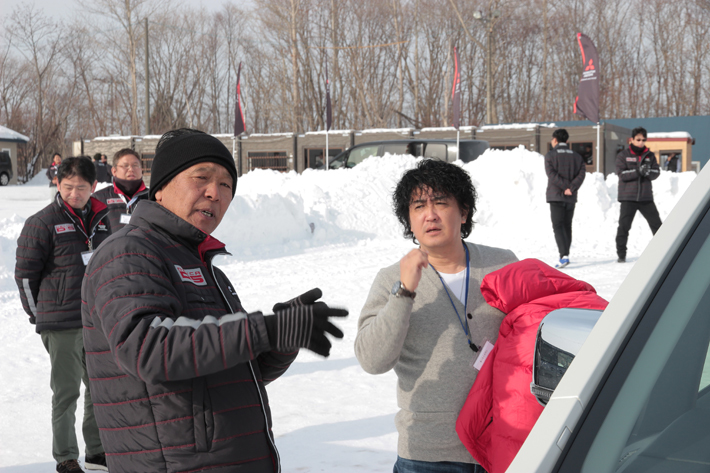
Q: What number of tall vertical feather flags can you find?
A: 4